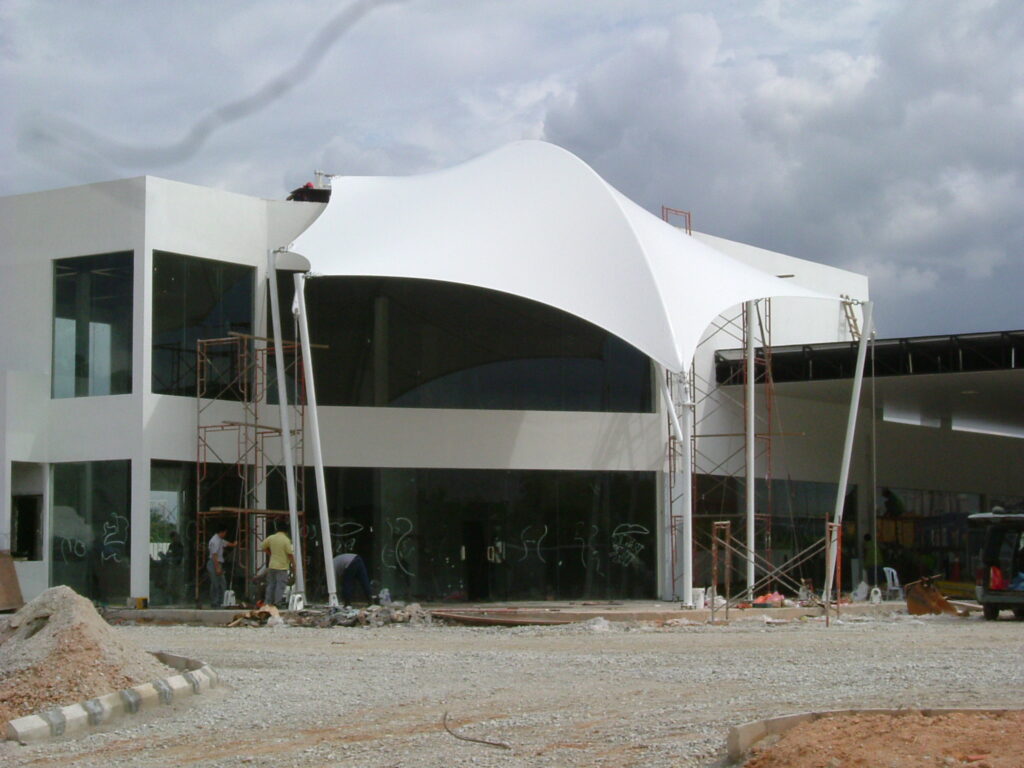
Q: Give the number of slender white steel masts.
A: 5